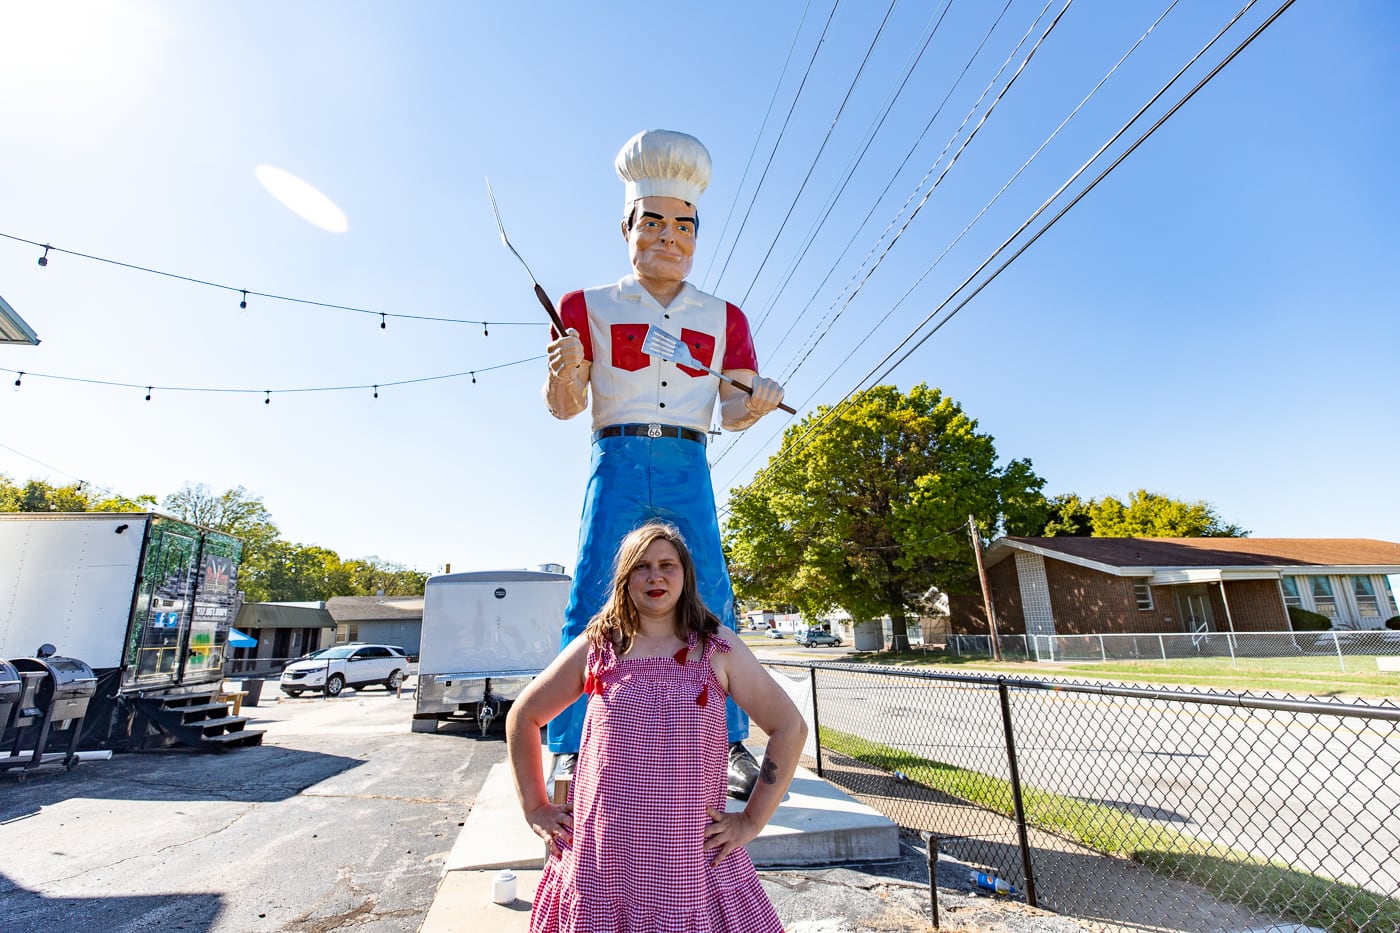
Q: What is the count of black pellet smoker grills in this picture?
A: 2